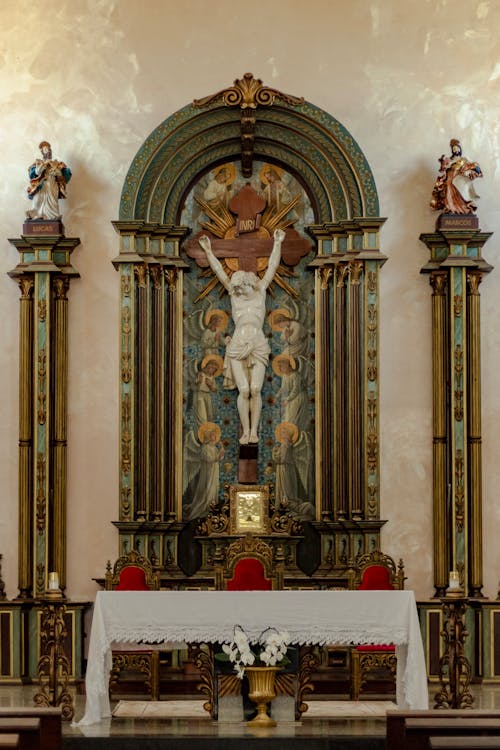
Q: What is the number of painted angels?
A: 8